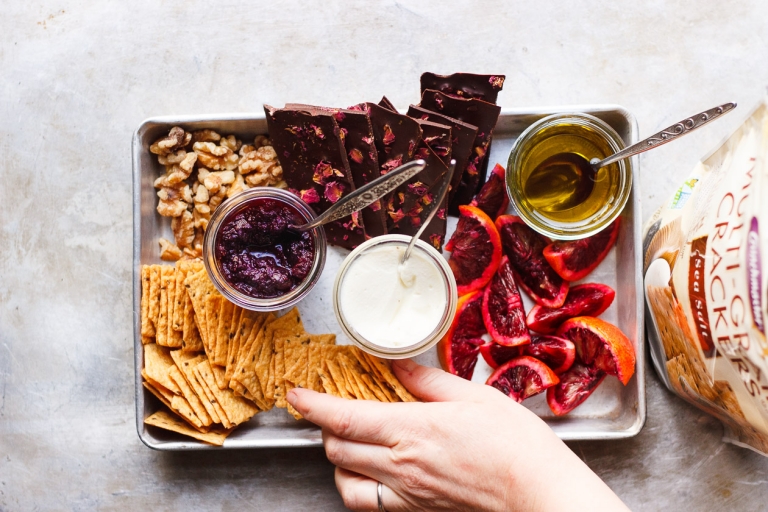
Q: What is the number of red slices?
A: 11